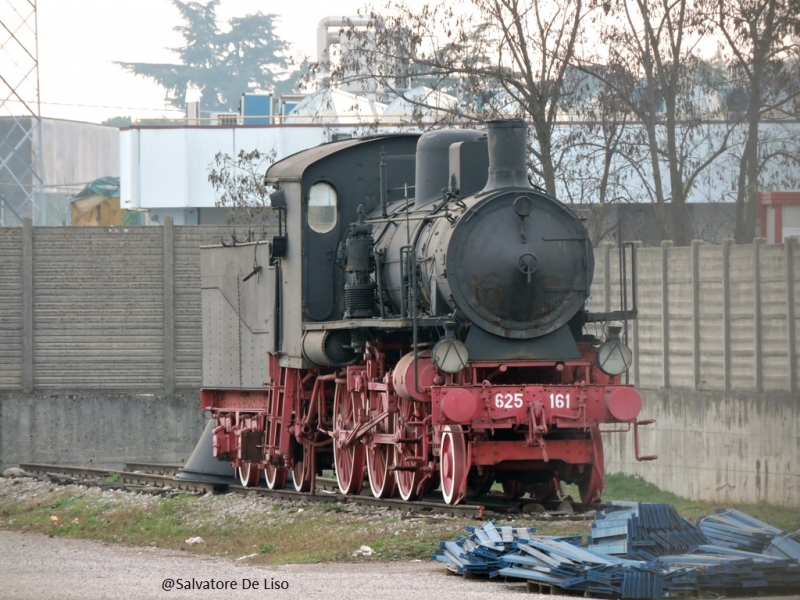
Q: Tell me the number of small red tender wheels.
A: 3